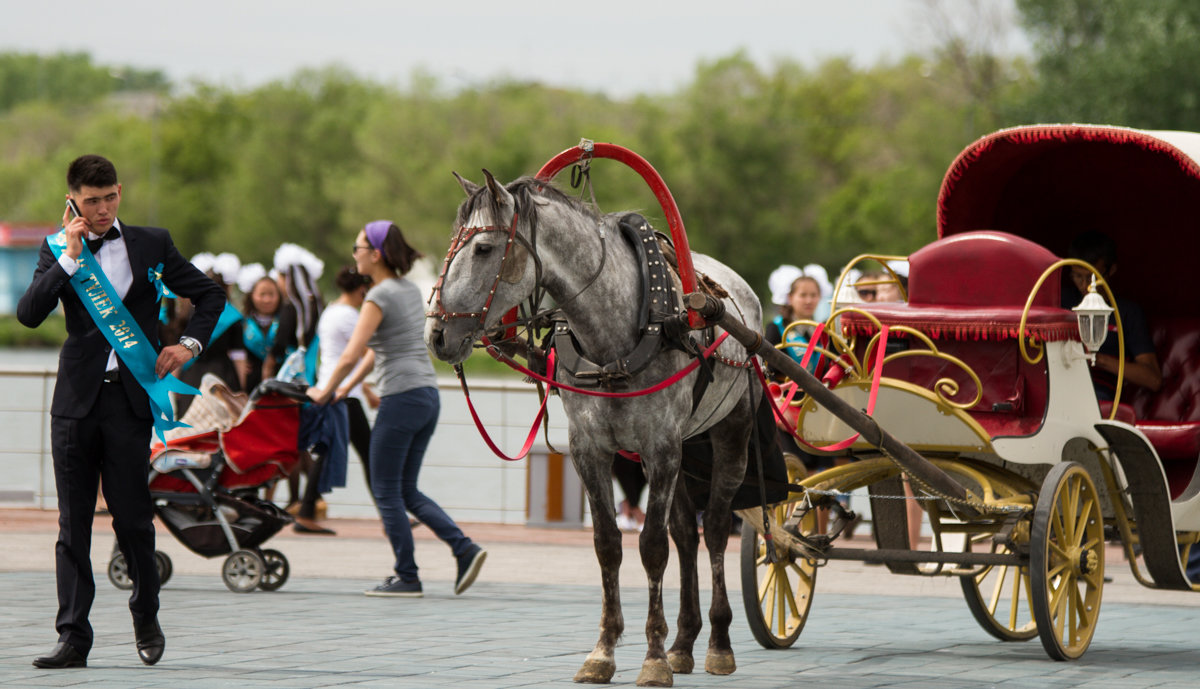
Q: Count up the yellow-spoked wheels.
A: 3